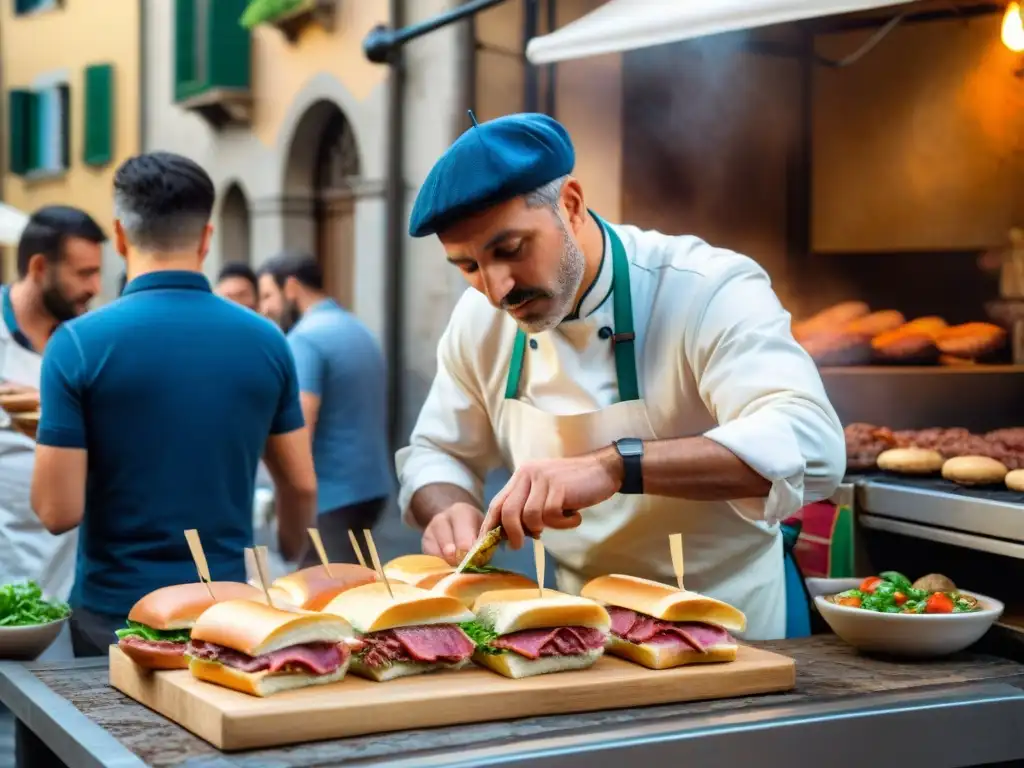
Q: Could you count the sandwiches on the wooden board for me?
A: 8